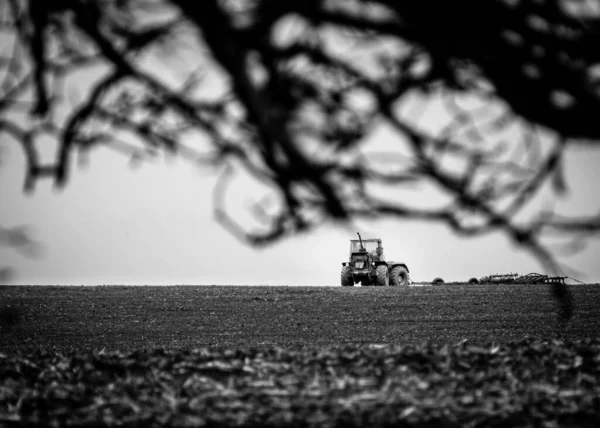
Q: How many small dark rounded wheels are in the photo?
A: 2